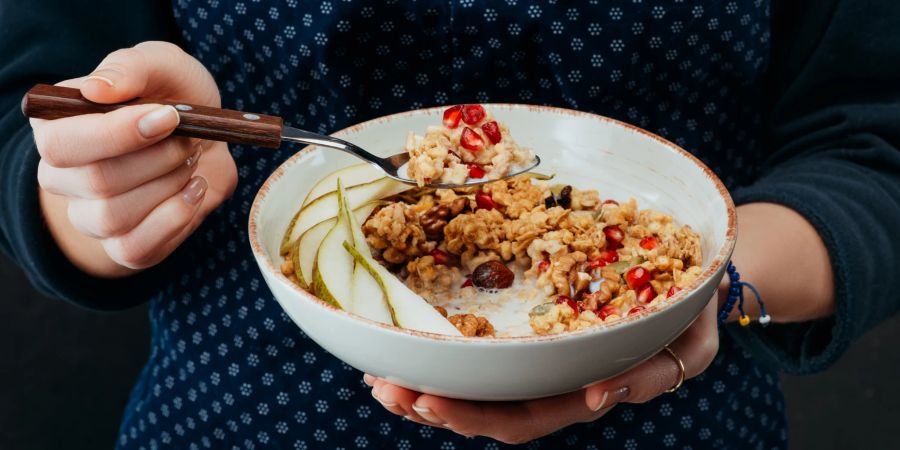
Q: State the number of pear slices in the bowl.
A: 6